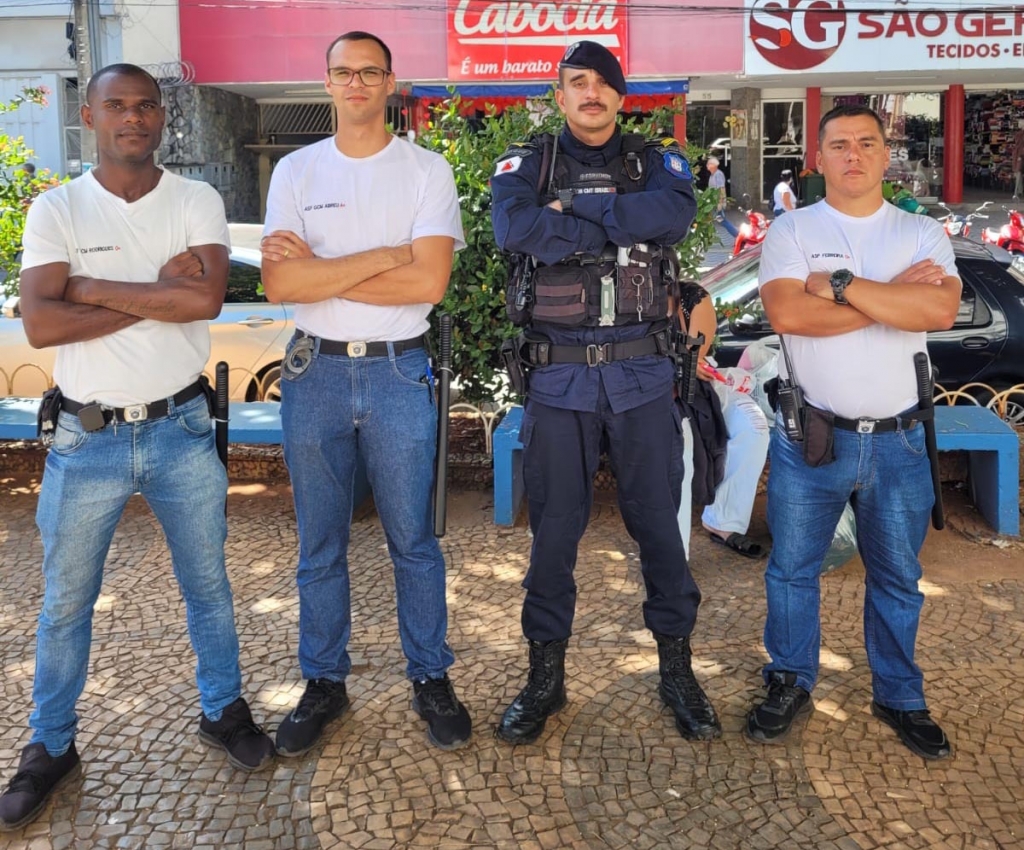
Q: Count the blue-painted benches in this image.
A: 2